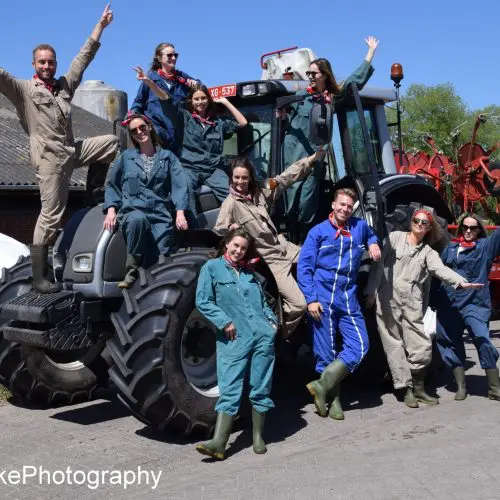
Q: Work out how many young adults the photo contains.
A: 10